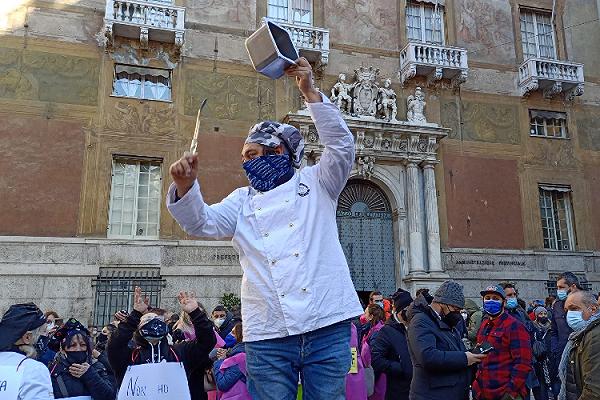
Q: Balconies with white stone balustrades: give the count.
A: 4